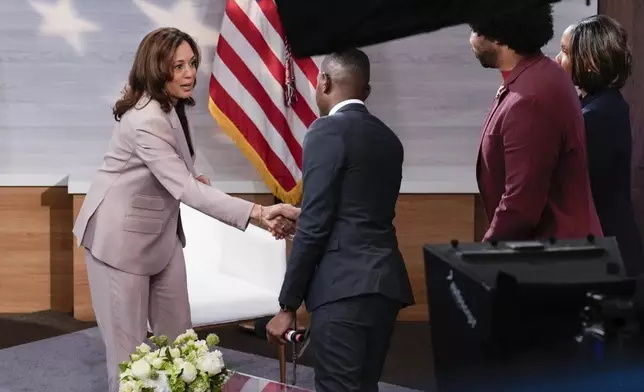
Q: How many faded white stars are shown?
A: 2